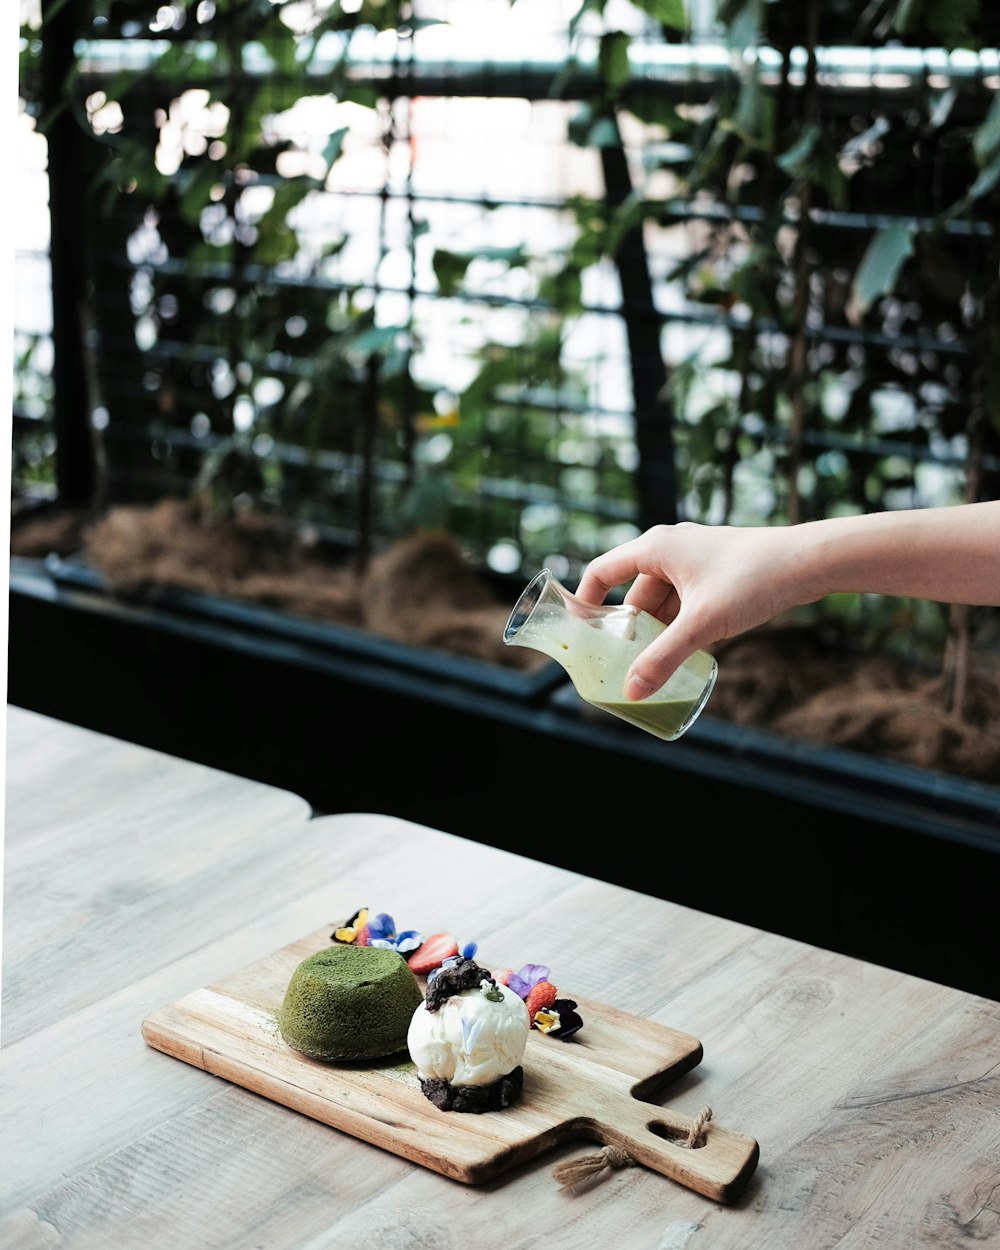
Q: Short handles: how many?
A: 1